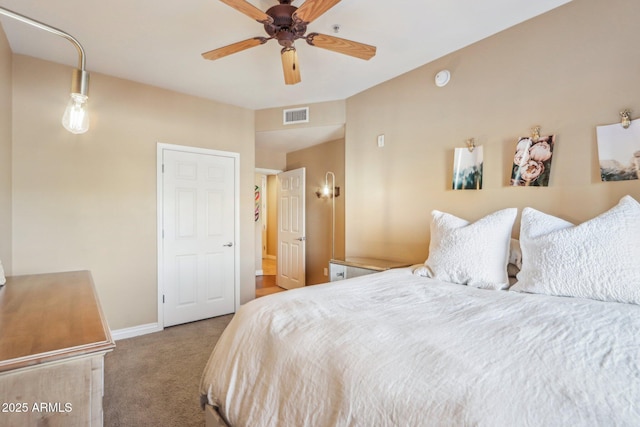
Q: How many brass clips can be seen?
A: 3